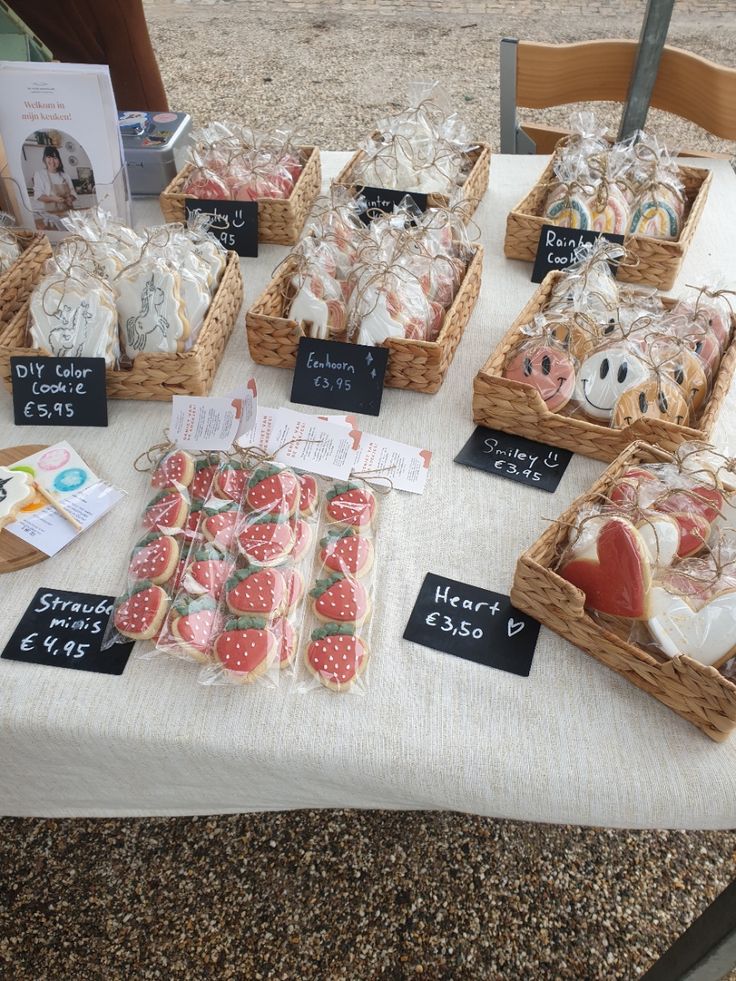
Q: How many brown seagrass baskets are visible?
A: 8